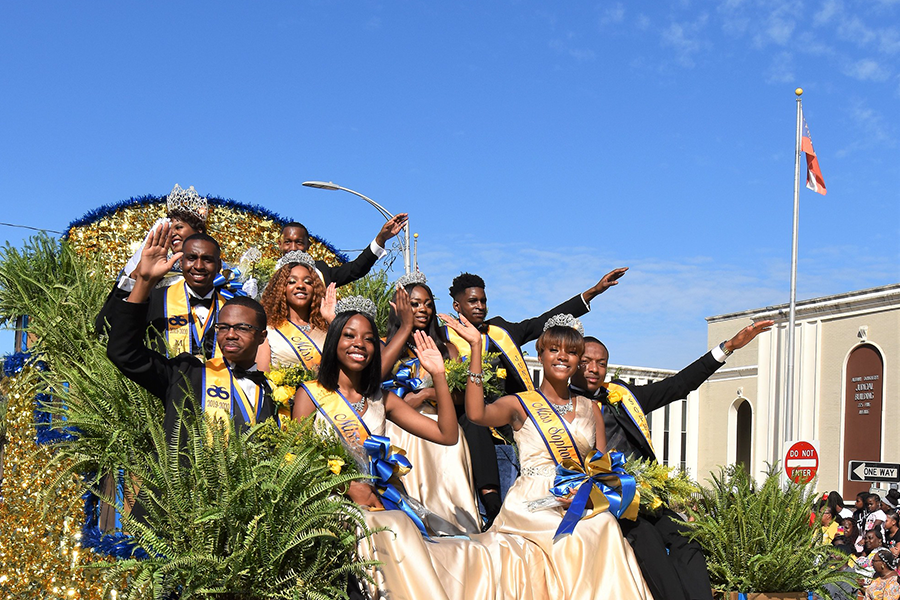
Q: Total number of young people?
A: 10